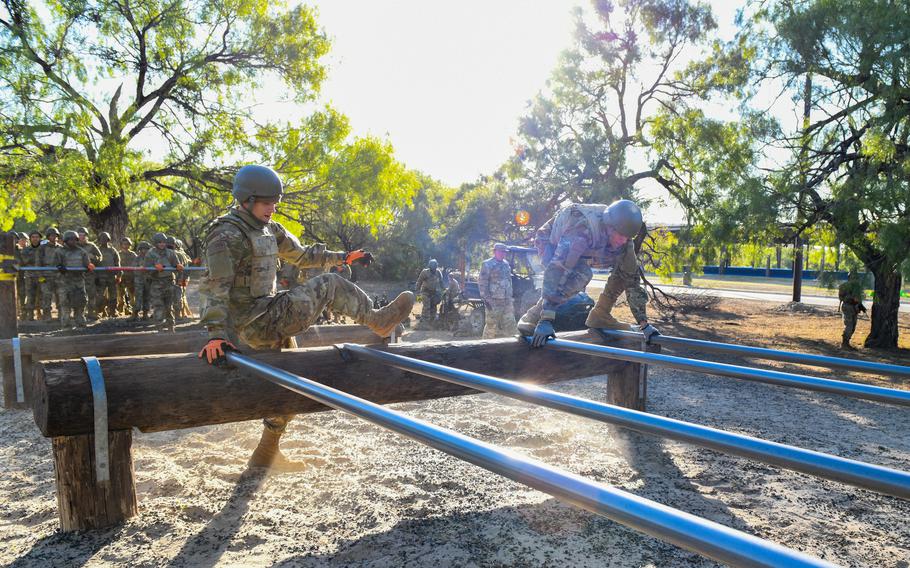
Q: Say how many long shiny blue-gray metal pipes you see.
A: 4